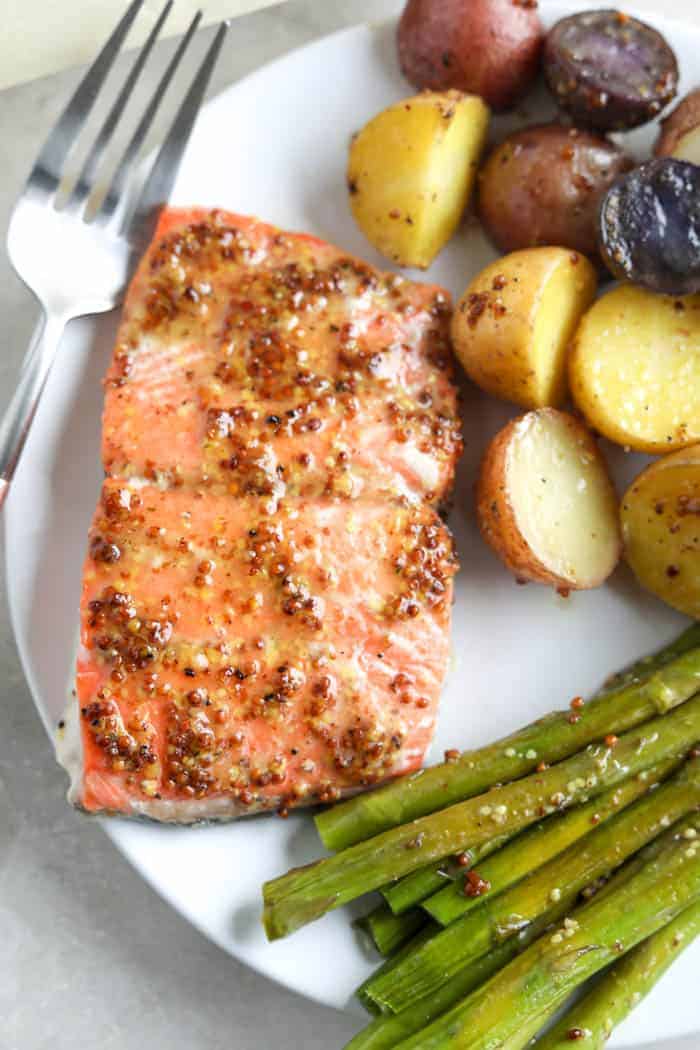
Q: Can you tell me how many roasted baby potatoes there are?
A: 10